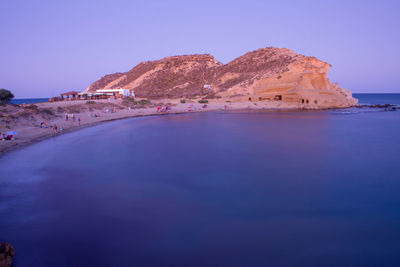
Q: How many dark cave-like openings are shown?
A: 6